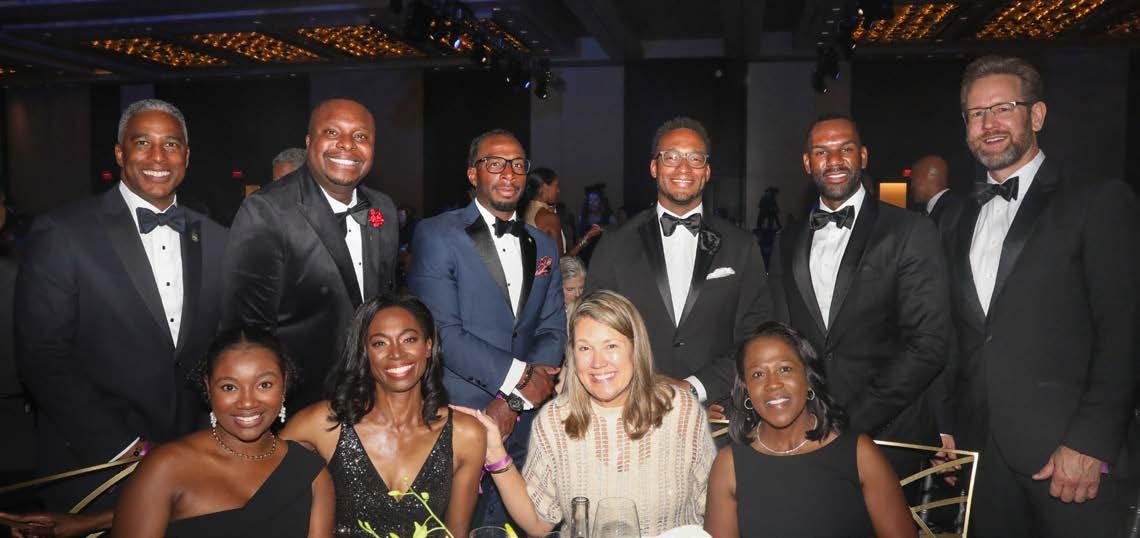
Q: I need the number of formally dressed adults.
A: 10